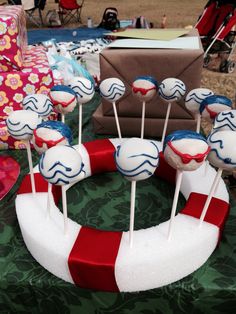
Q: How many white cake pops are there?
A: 10